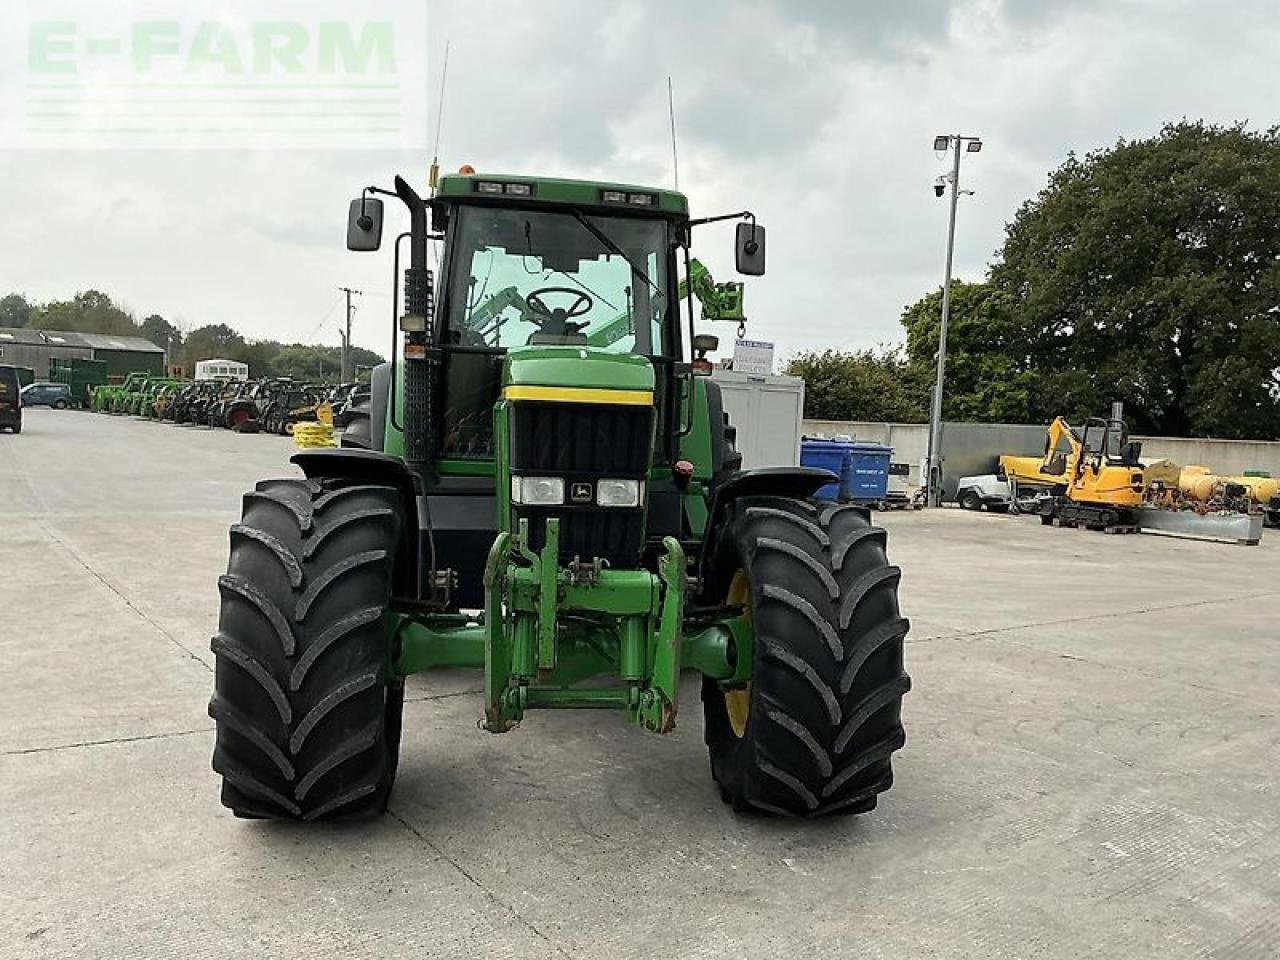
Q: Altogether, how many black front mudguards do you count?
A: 2